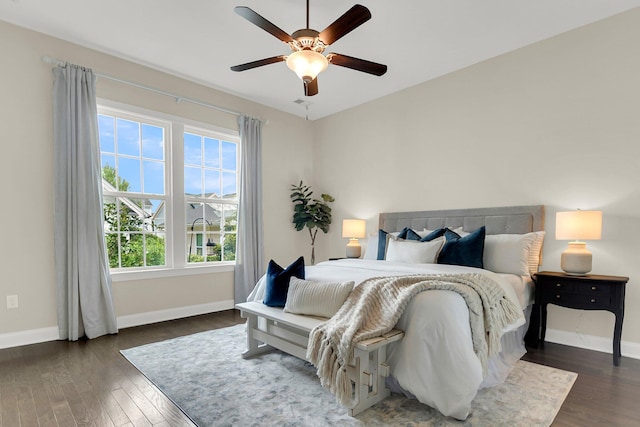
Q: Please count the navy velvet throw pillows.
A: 4